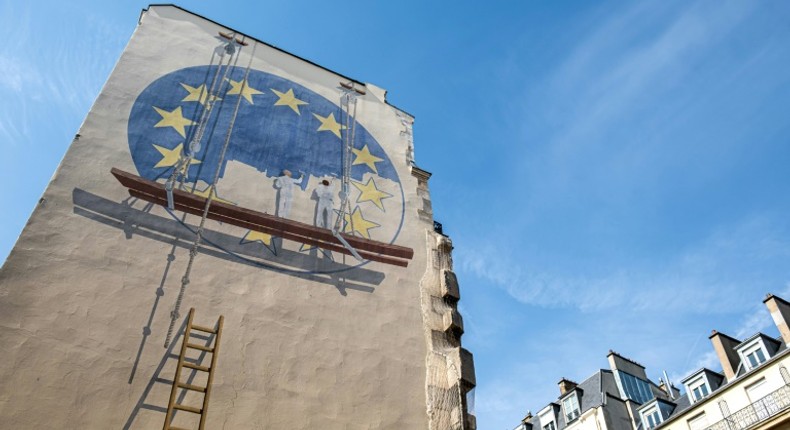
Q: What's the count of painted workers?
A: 2